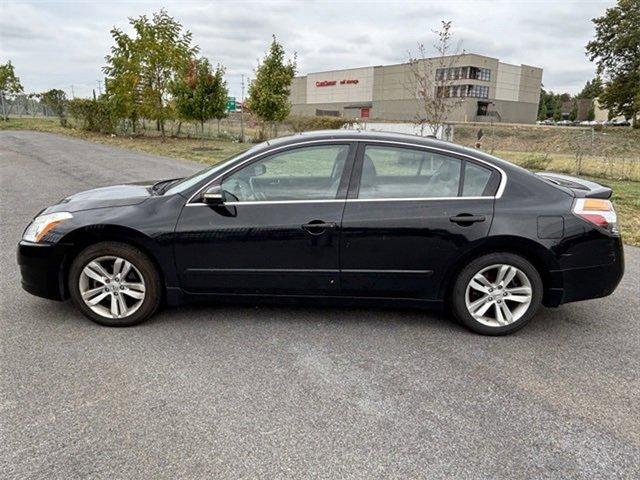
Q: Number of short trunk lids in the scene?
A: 1